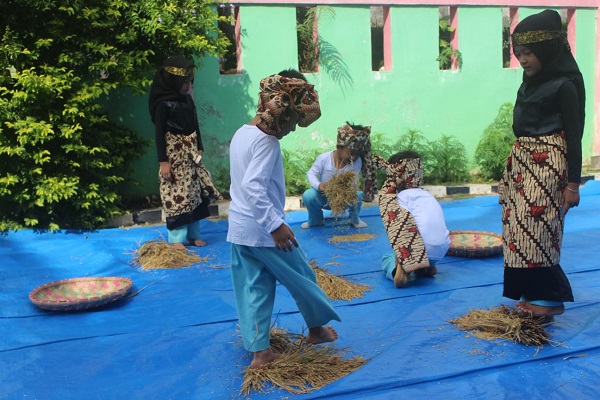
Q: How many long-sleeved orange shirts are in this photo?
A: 0